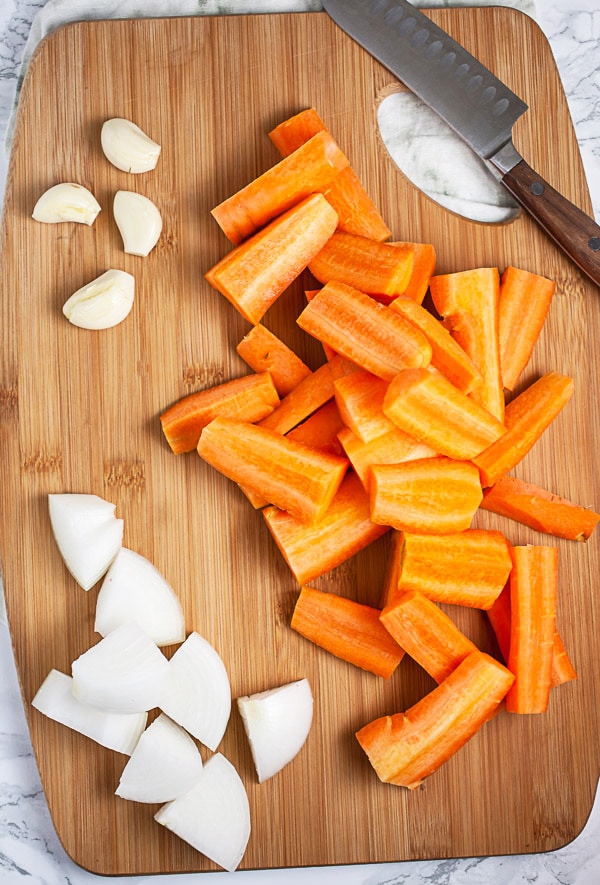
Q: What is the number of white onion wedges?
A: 8